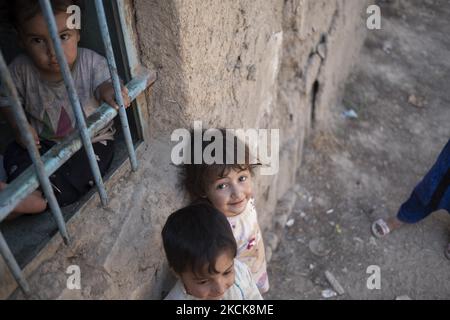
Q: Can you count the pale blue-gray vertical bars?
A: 4